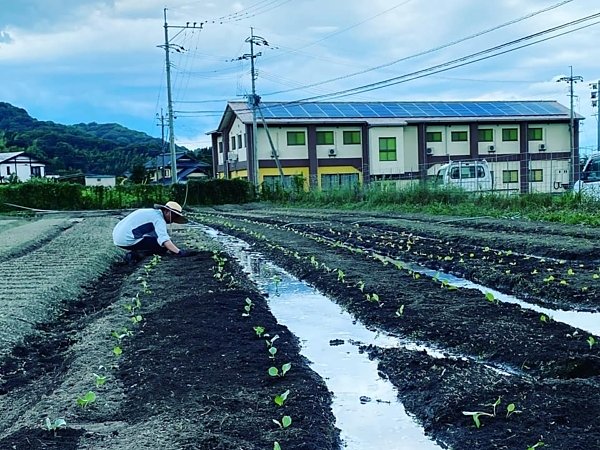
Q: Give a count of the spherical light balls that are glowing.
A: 0